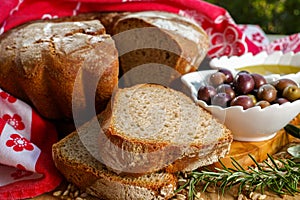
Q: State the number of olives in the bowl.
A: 15